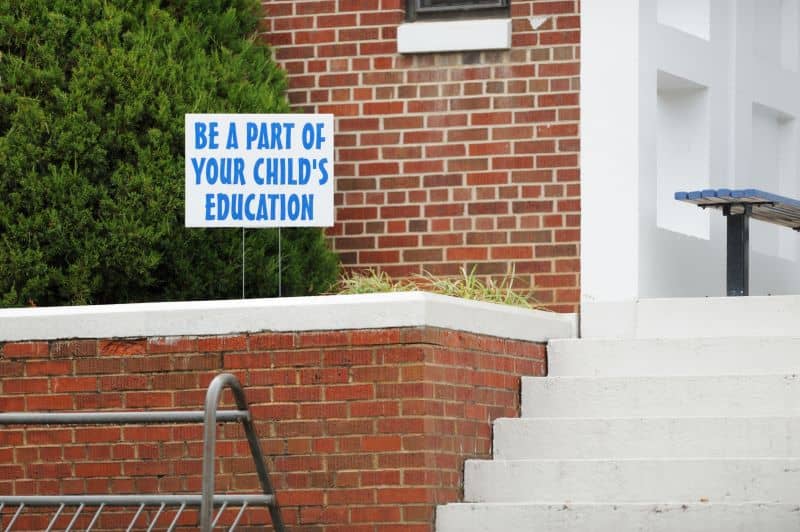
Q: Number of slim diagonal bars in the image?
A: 10